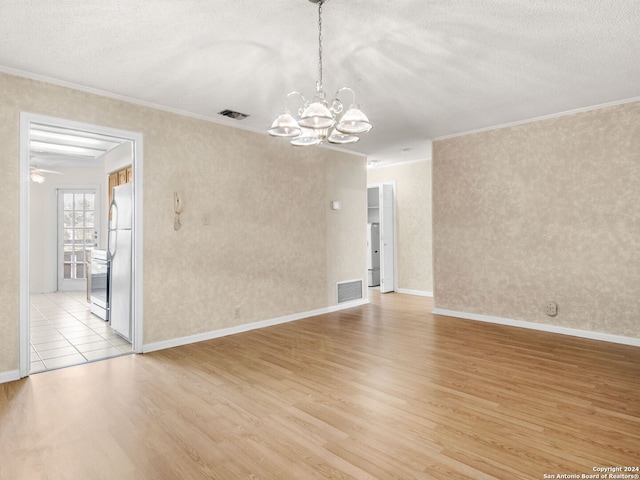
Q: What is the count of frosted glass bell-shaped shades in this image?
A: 5